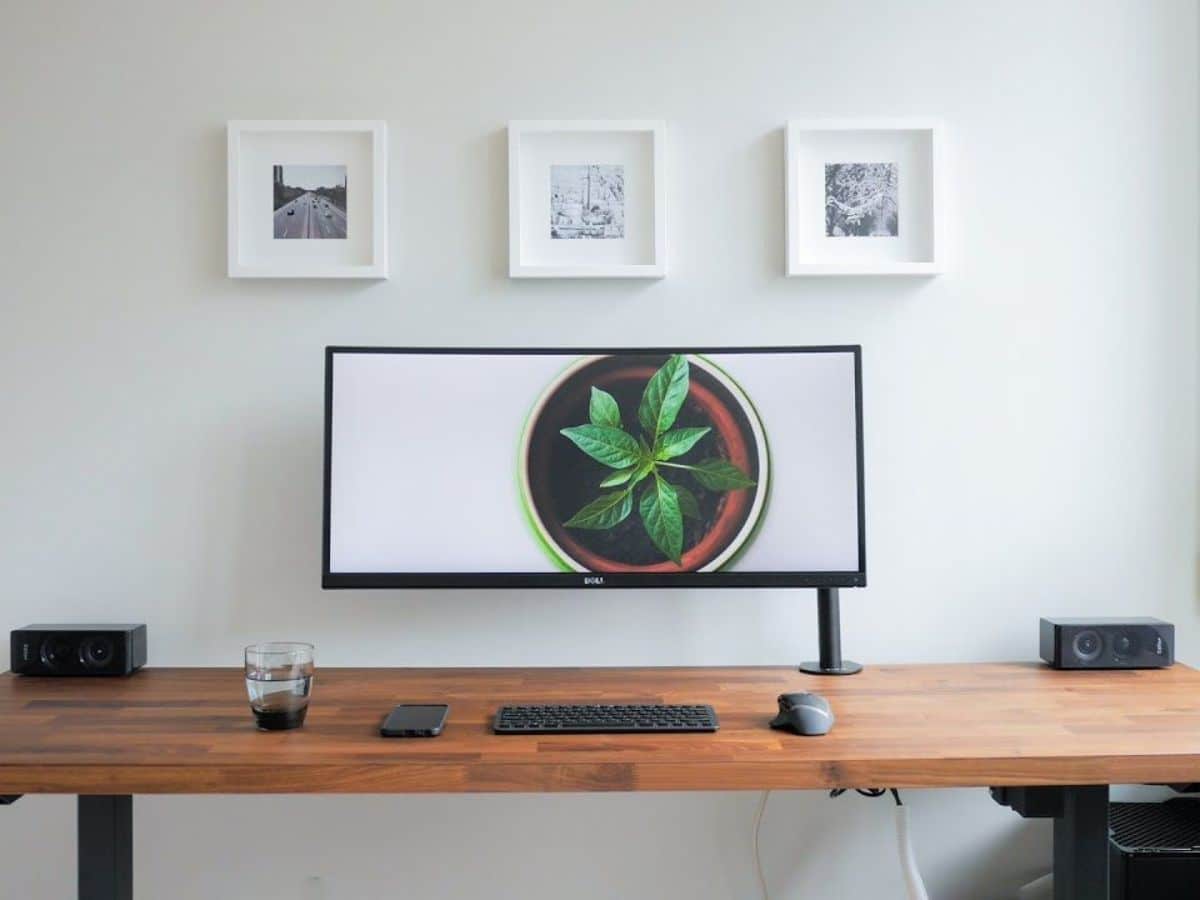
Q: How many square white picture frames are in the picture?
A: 3